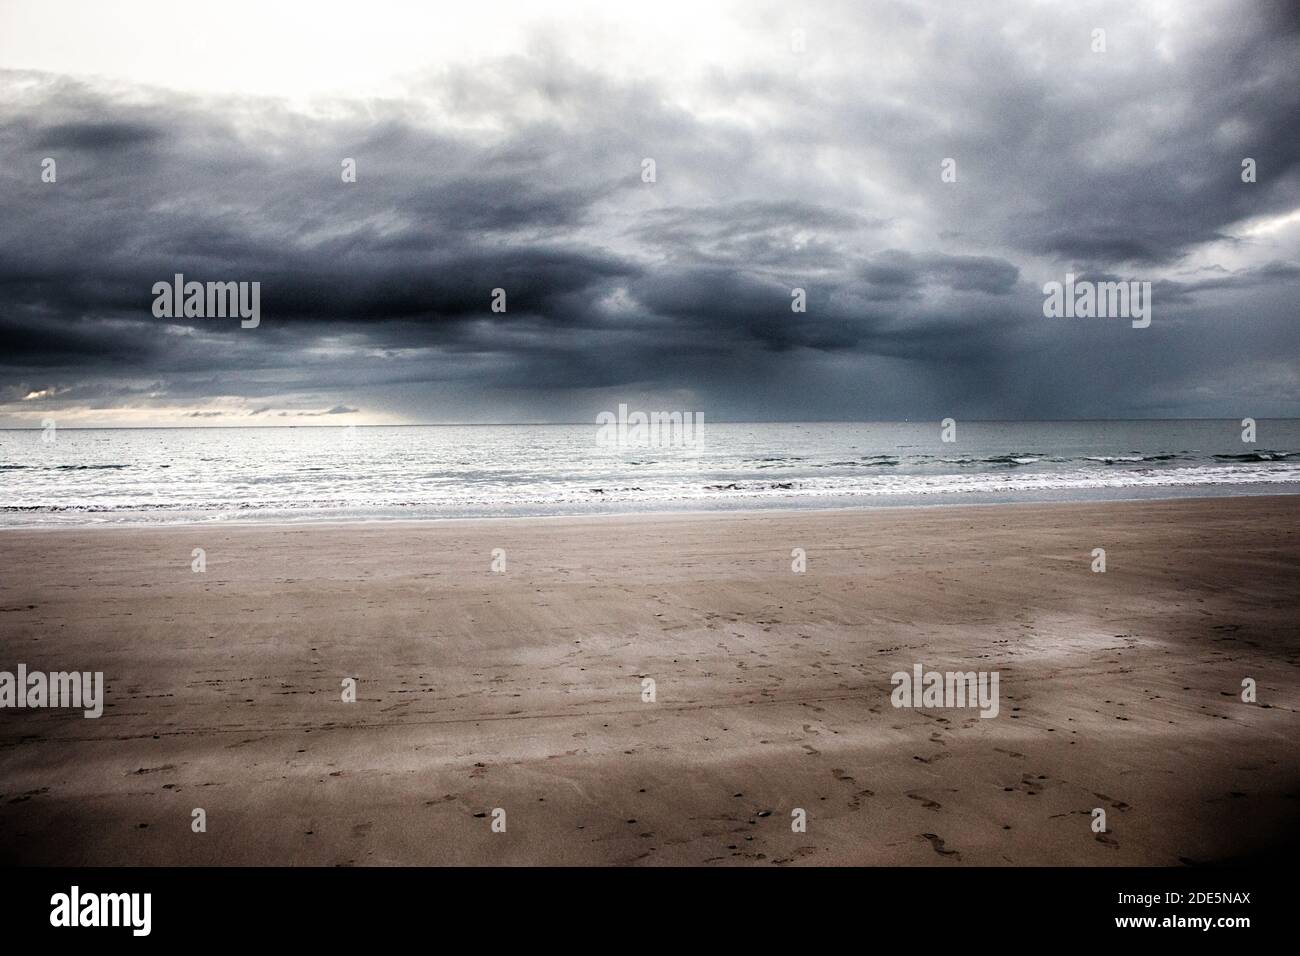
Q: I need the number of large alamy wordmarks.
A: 6